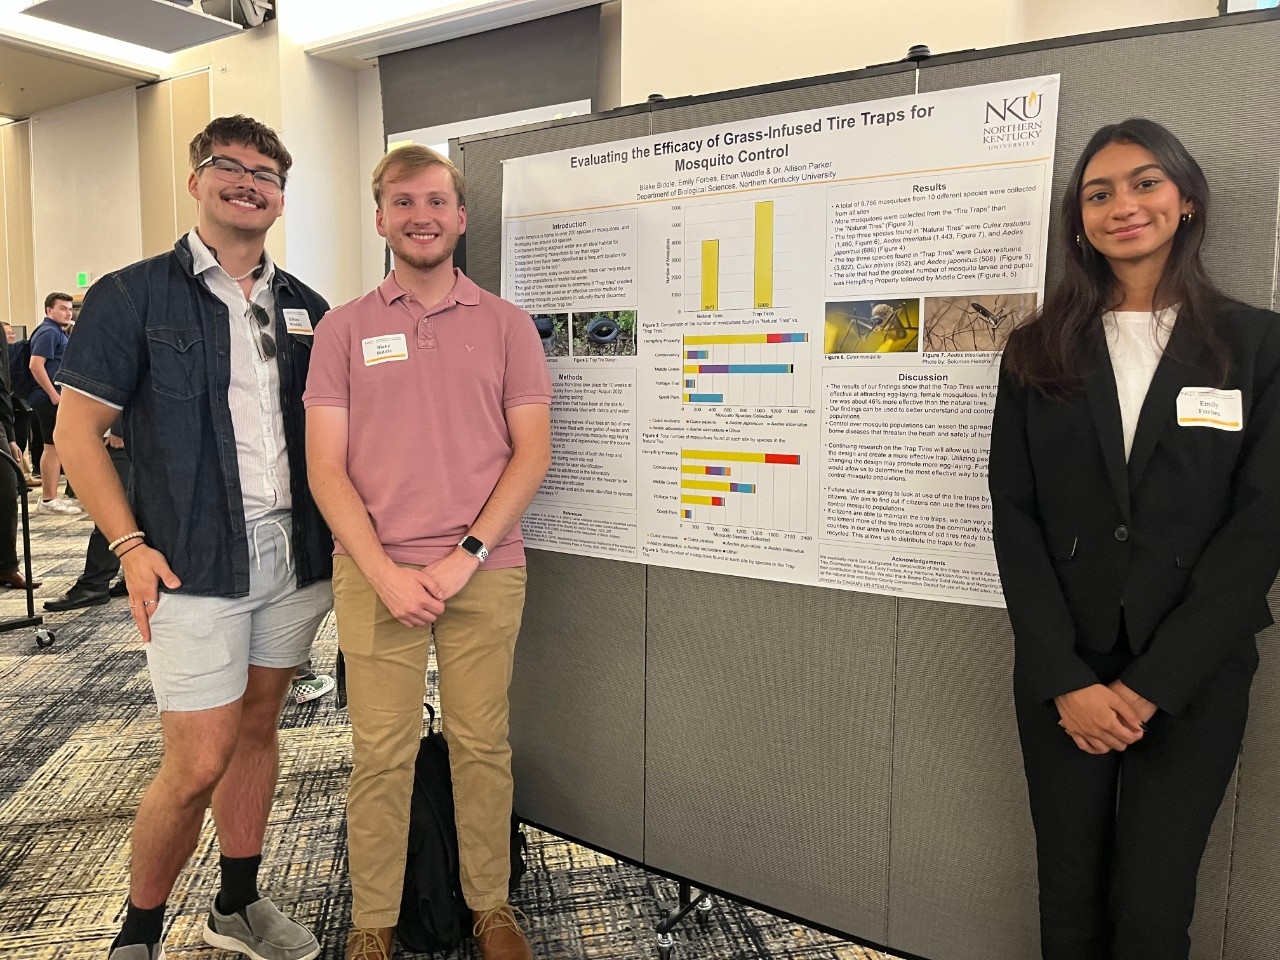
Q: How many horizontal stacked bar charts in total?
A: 2